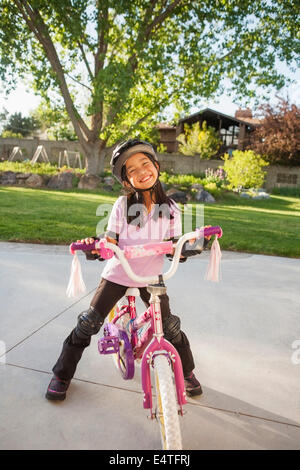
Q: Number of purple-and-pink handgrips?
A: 2